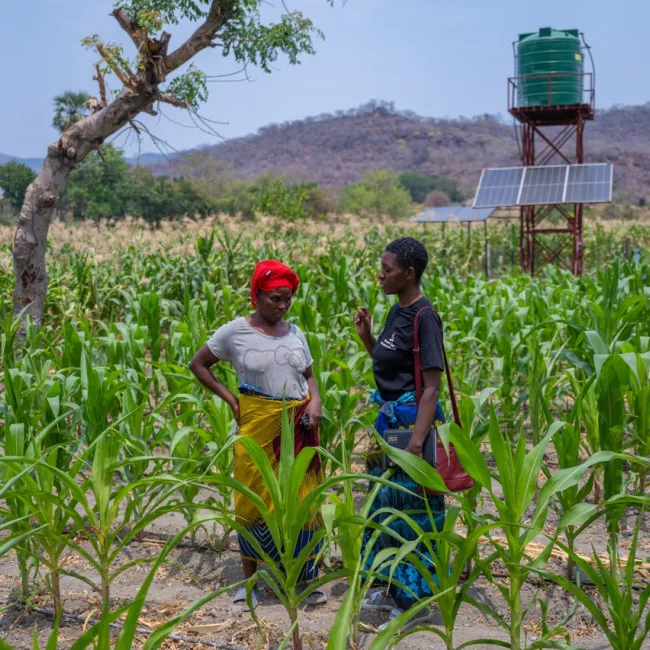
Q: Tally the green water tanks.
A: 1